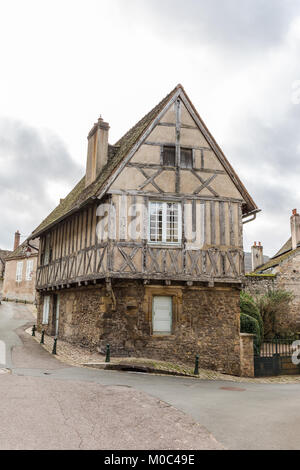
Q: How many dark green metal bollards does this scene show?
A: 5